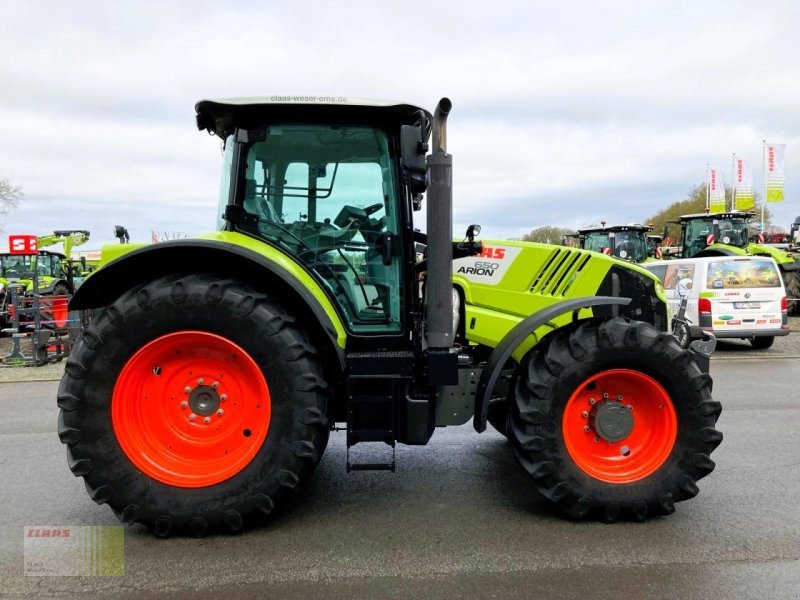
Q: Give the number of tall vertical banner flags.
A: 3